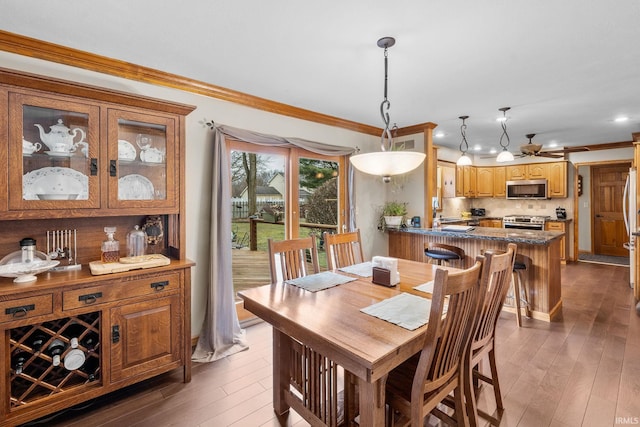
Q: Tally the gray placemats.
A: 4